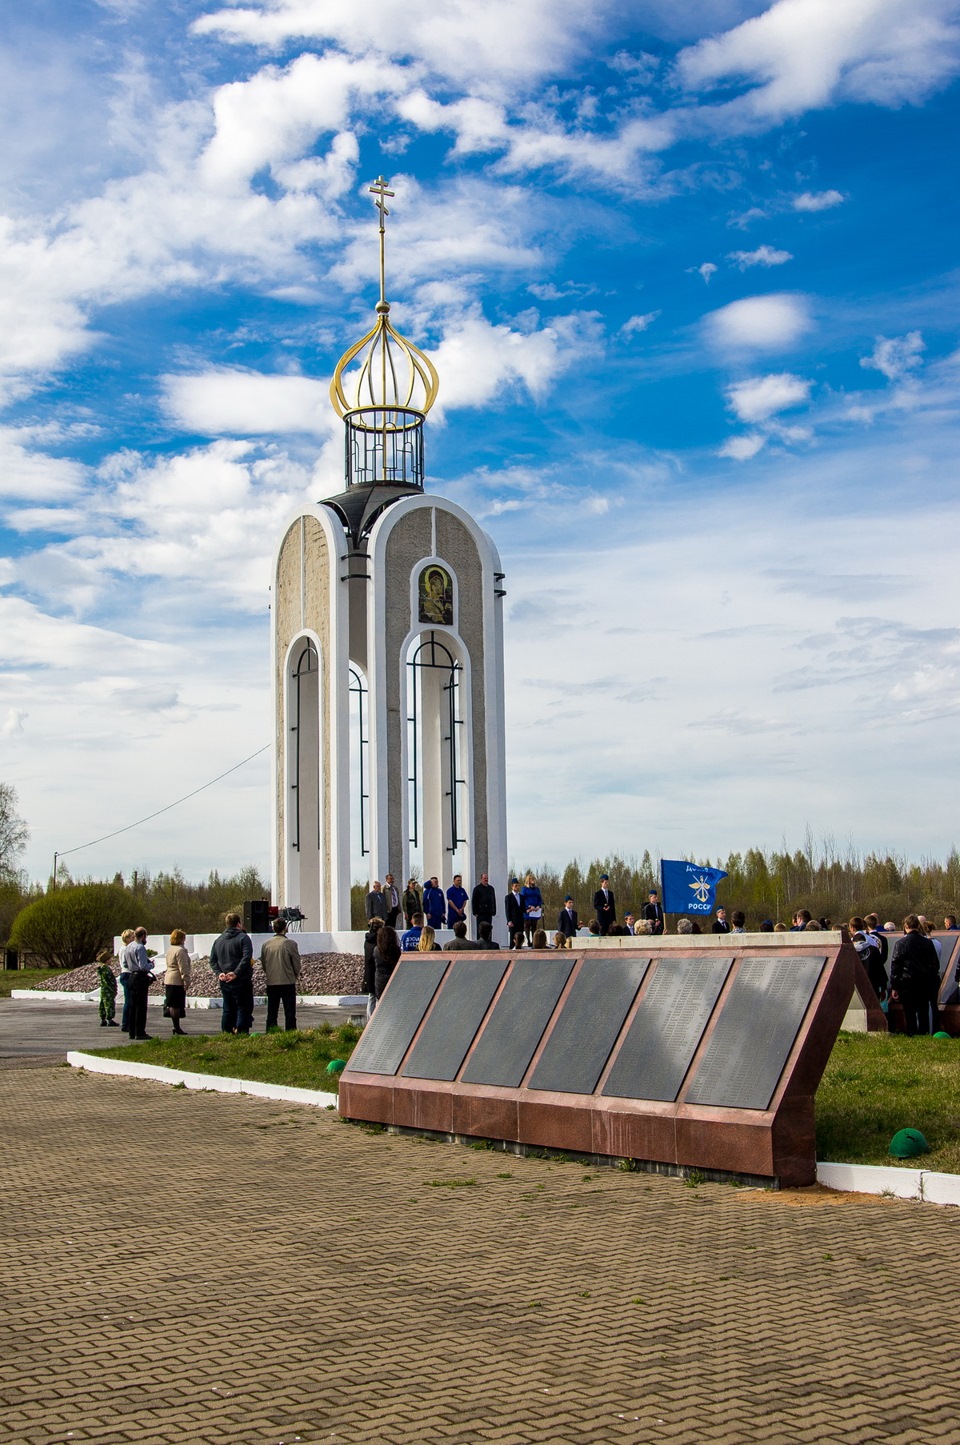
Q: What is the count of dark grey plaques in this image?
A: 6